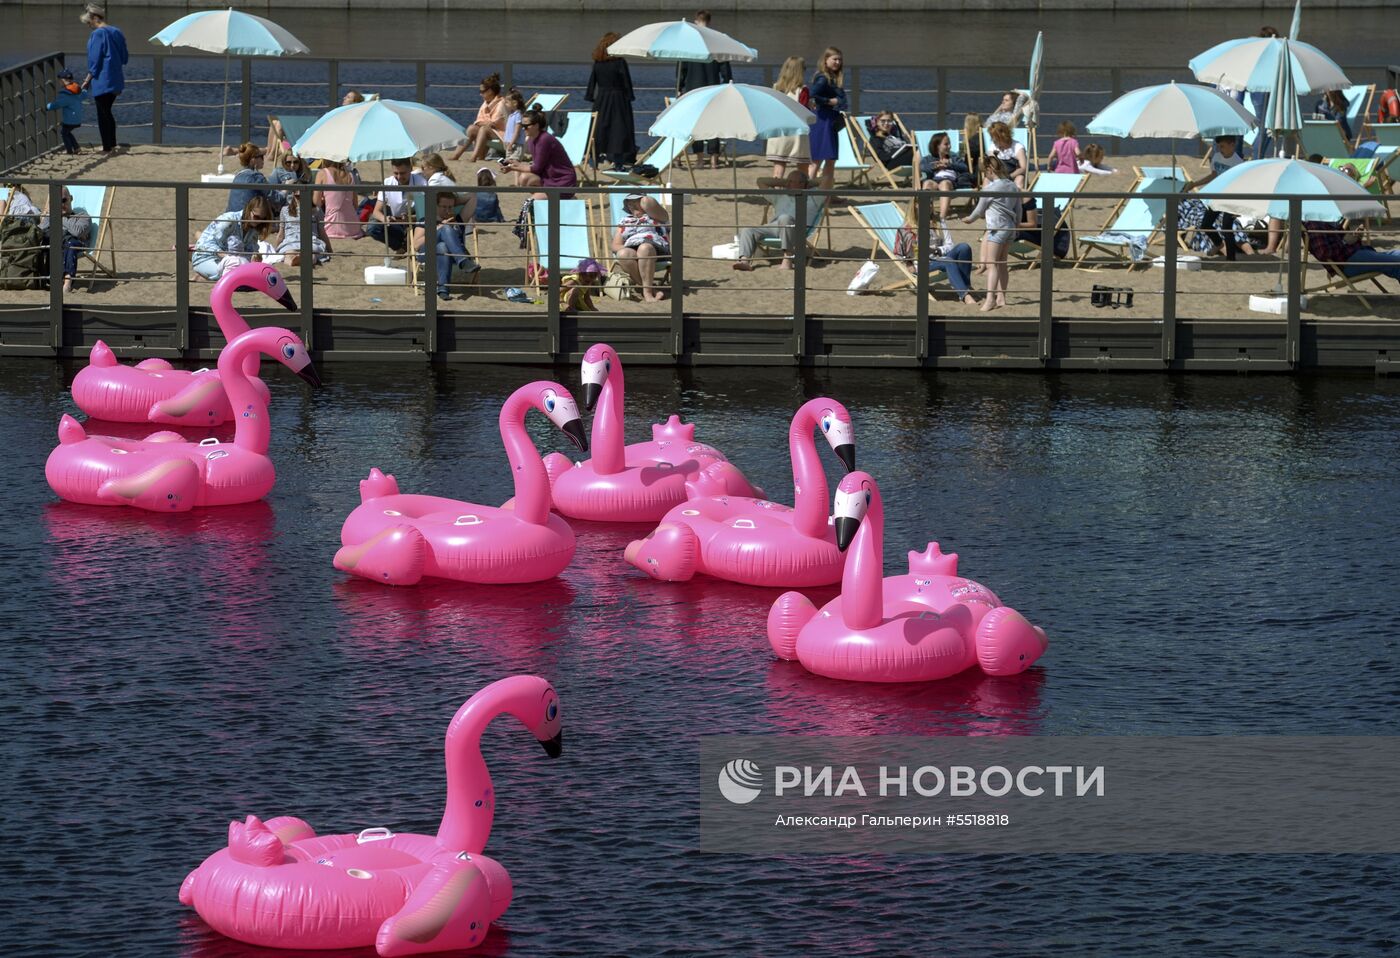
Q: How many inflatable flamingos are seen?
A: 7